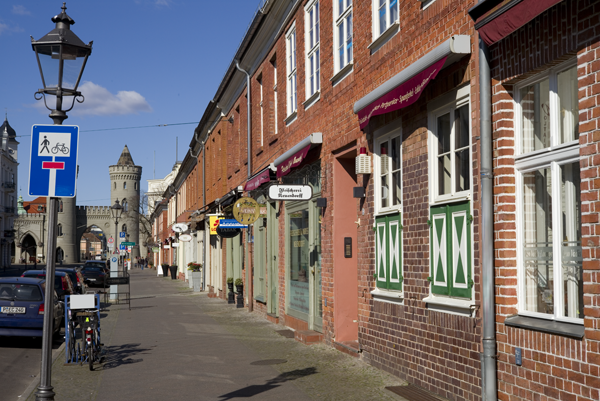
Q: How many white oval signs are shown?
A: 2